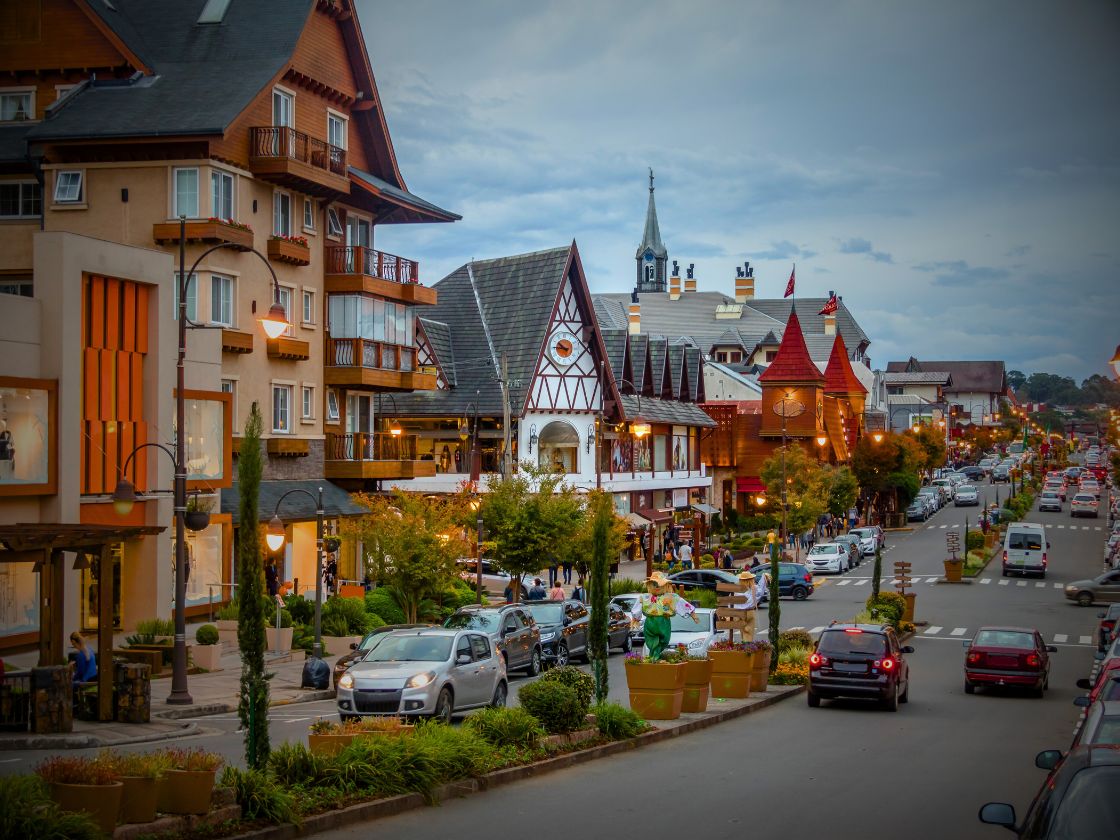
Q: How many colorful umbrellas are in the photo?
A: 0